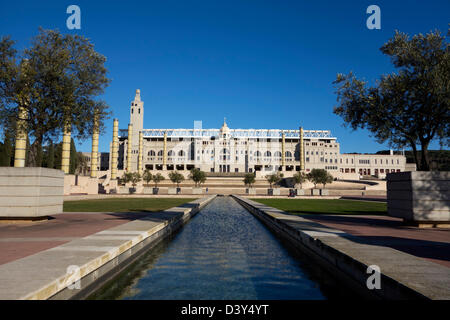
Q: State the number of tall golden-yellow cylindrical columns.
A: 9